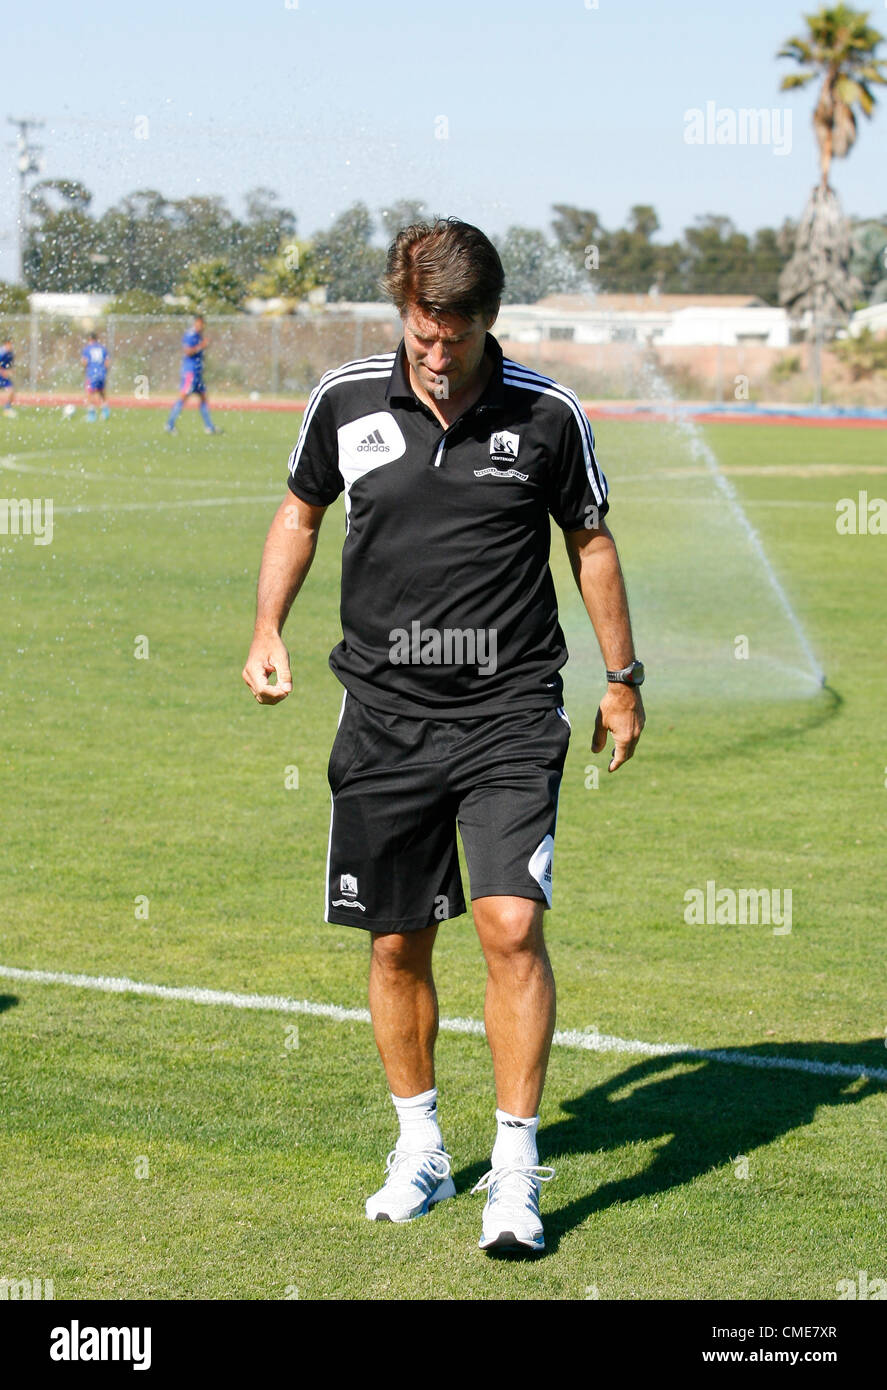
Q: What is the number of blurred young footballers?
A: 3